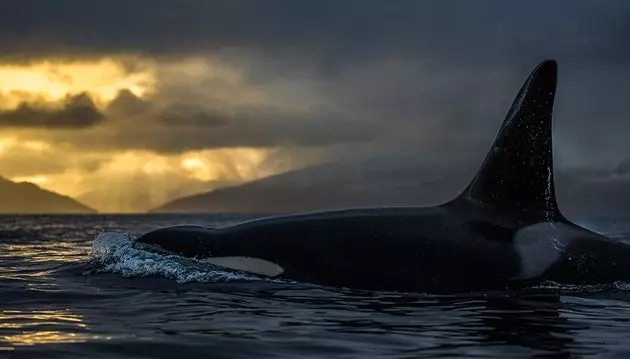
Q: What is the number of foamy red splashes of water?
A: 0